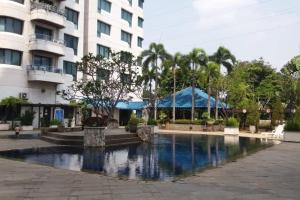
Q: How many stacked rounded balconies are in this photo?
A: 3